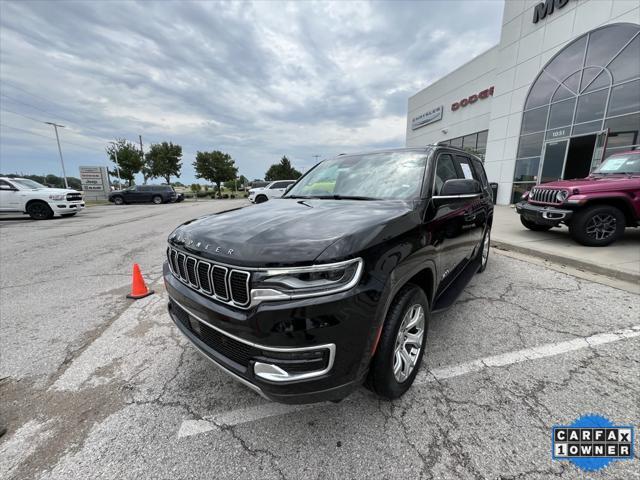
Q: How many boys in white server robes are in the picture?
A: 0